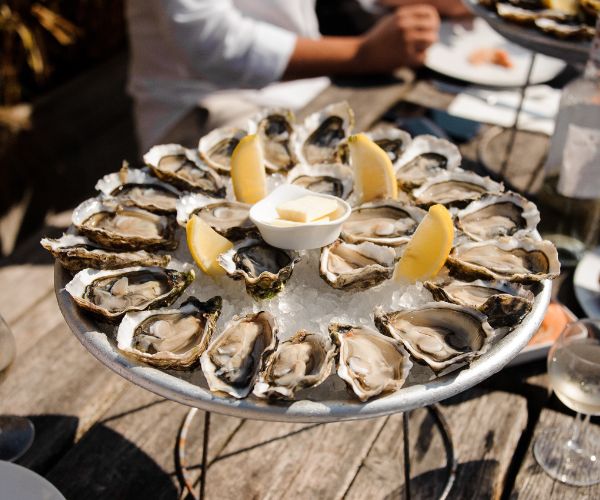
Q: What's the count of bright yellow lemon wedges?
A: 4